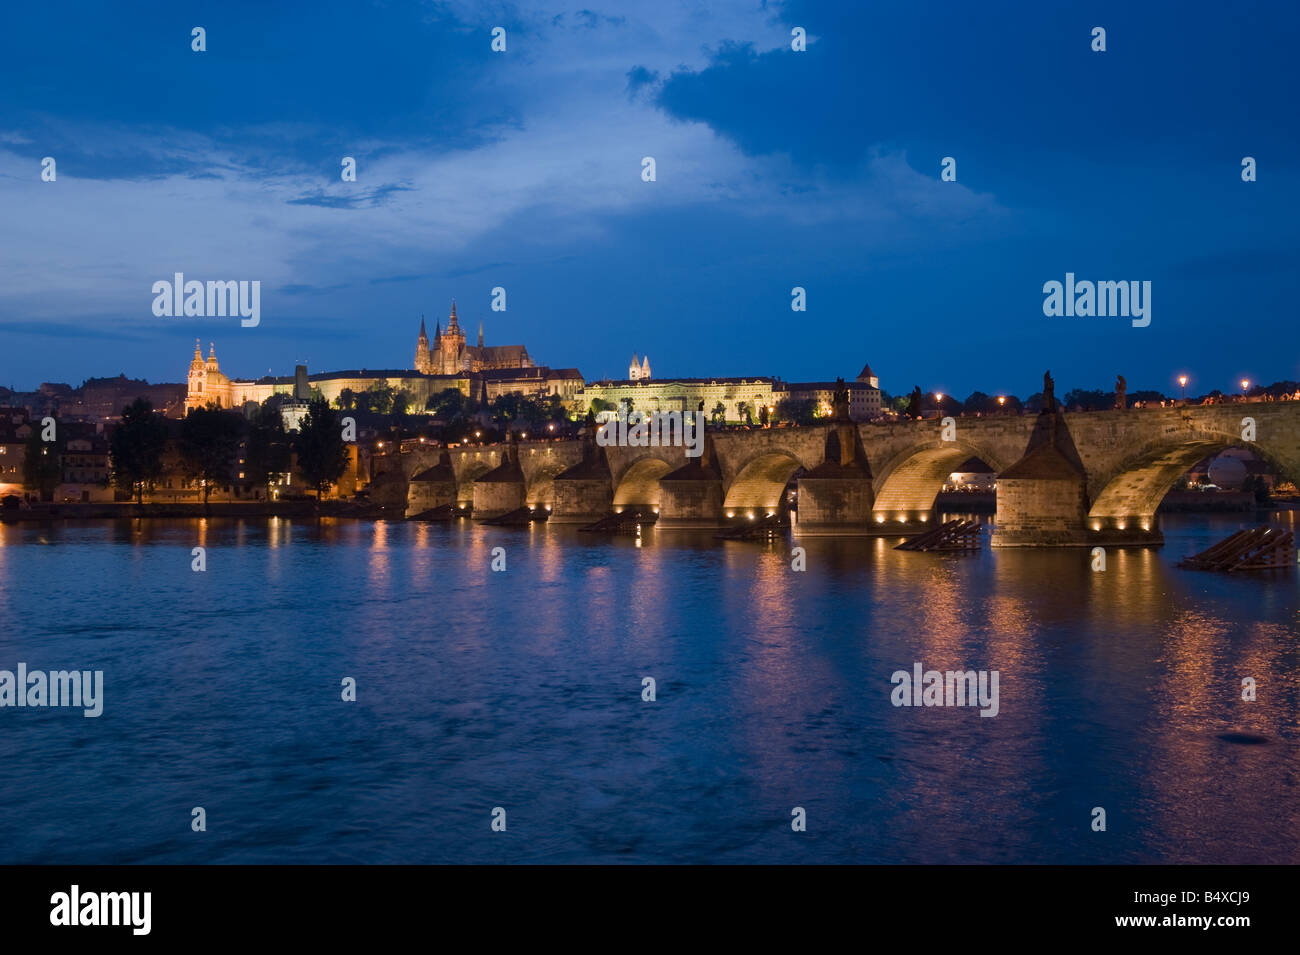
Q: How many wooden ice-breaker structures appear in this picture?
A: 6